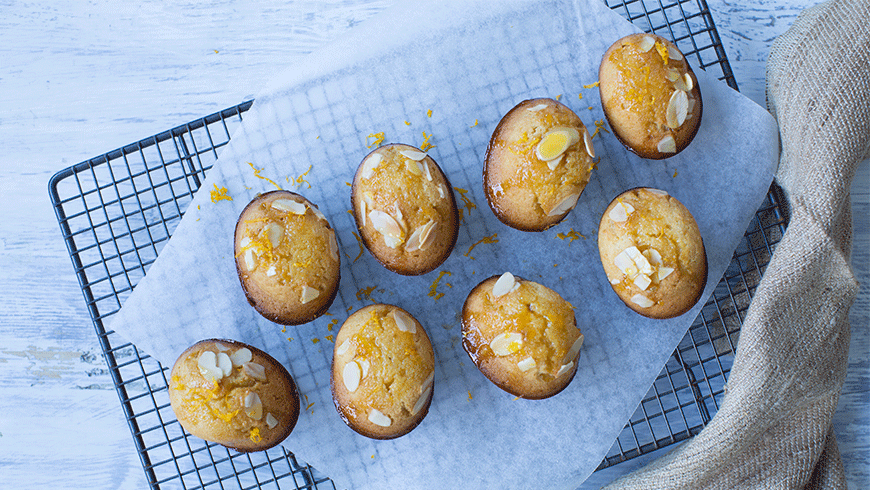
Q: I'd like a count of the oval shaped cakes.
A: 8